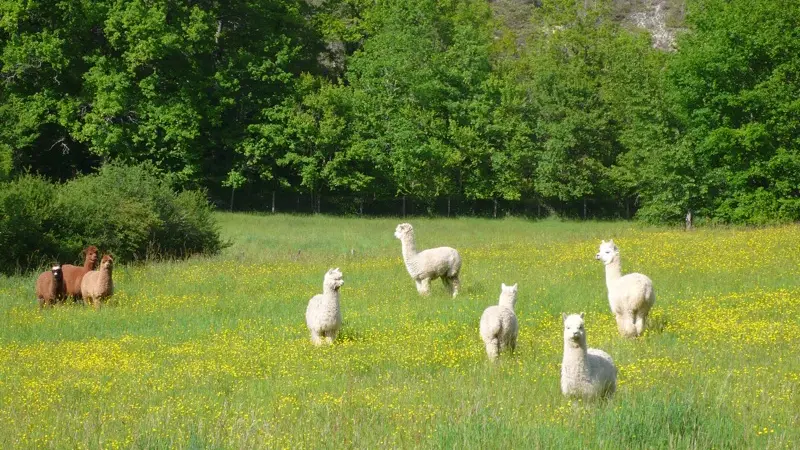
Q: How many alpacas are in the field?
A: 8